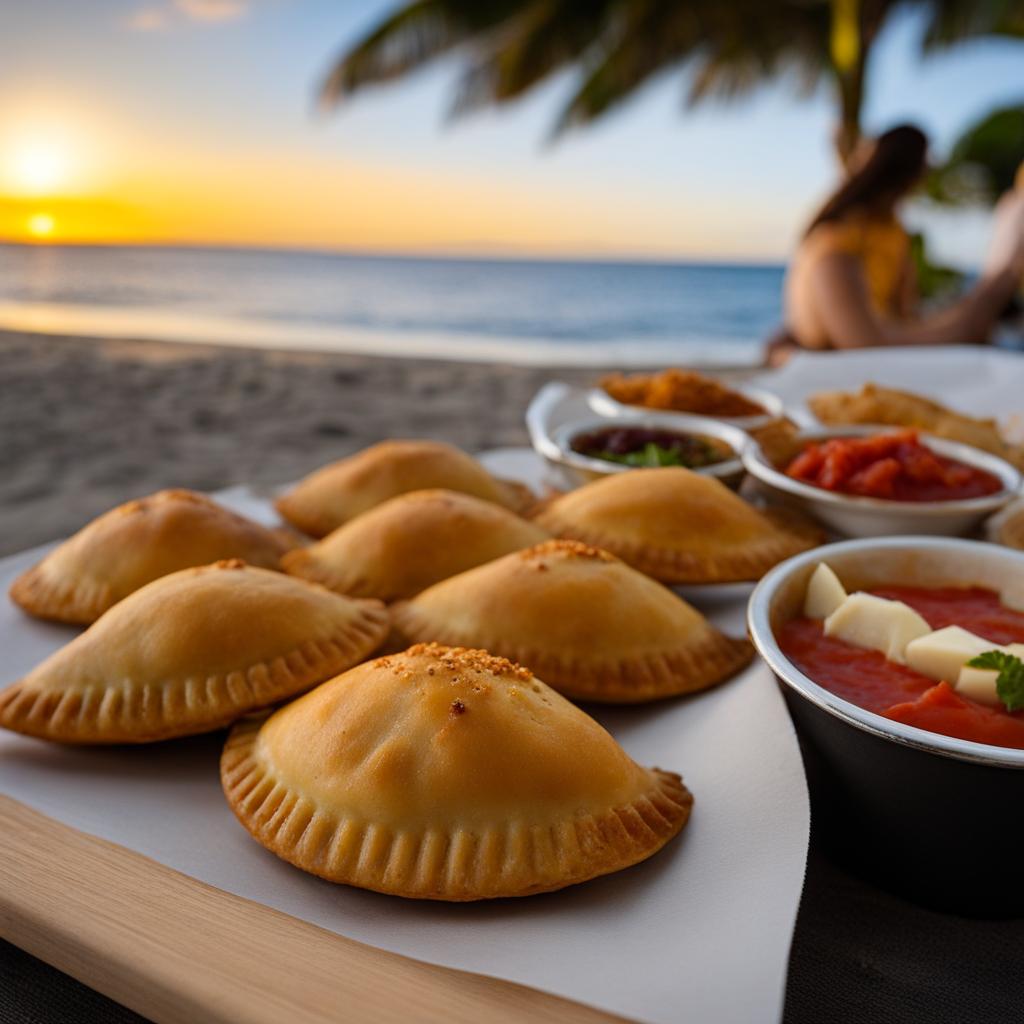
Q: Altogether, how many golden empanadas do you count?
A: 7